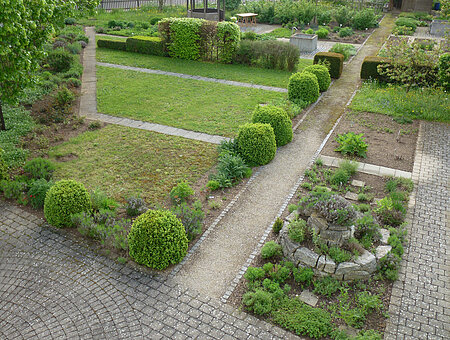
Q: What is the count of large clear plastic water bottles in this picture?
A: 0